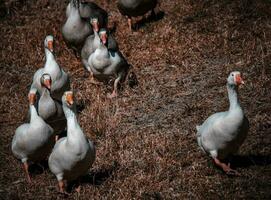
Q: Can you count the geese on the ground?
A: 9